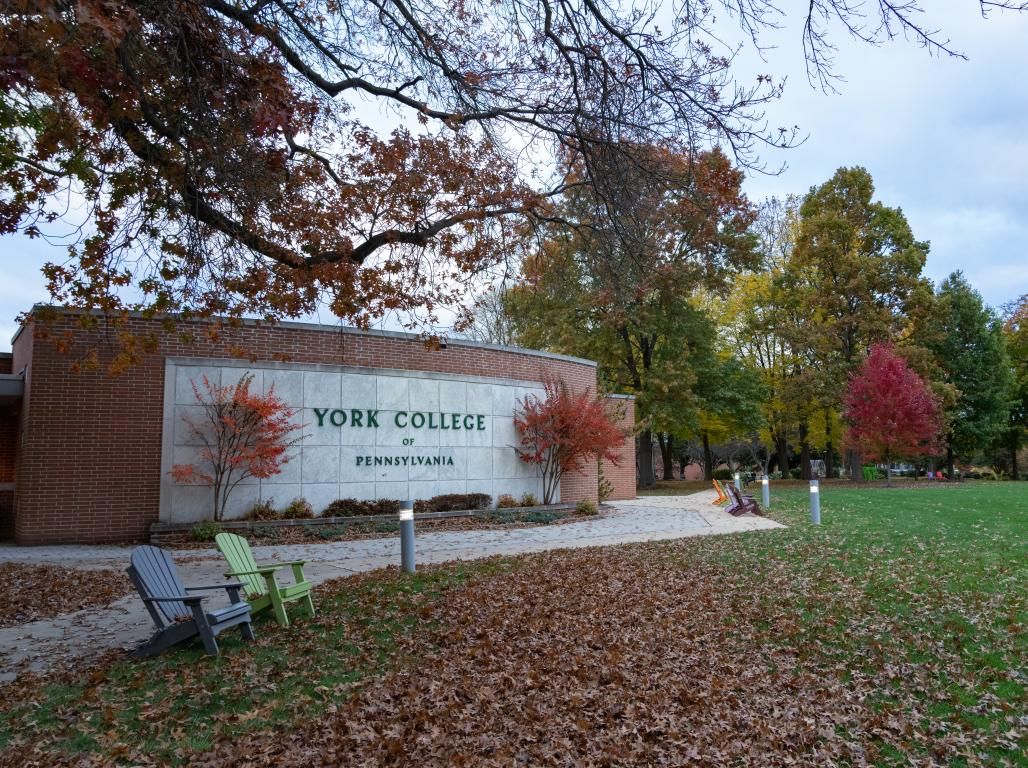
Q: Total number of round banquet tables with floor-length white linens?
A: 0